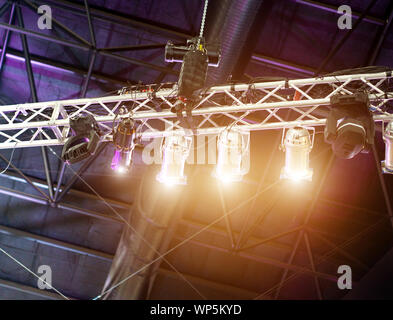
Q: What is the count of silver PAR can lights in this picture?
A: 4